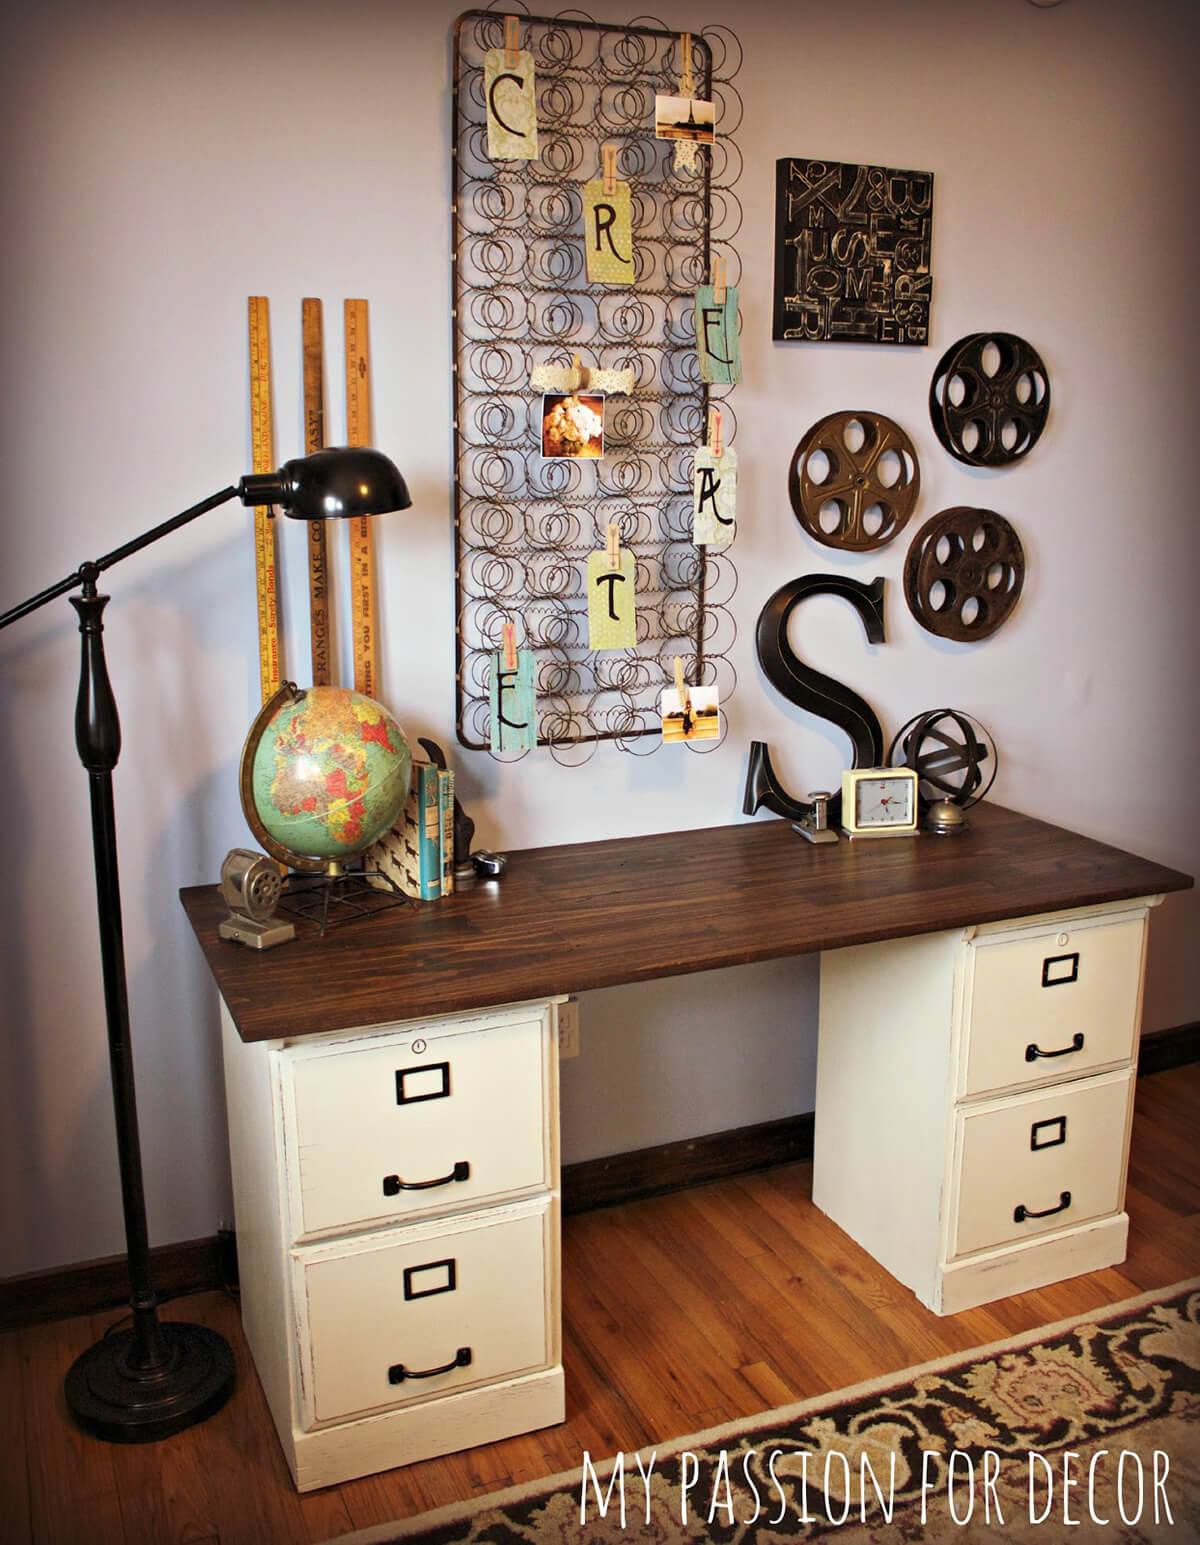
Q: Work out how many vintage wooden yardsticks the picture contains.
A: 3